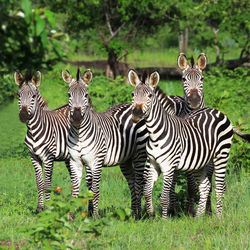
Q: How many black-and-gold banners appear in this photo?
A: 0